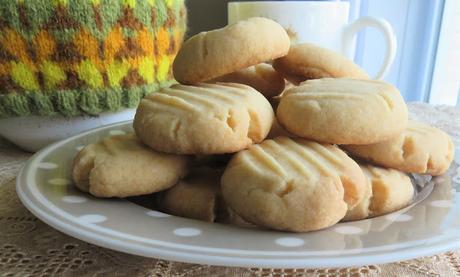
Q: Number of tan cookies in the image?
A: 10